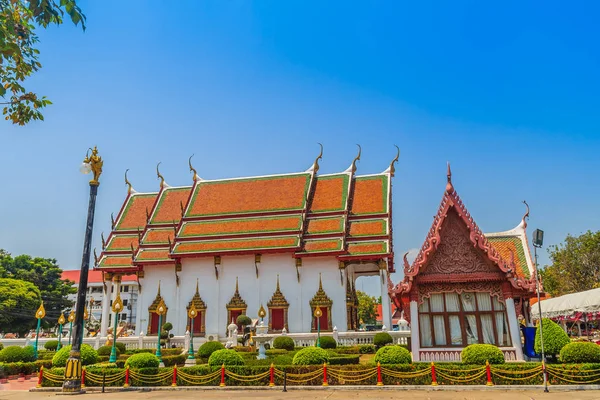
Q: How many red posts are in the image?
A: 11